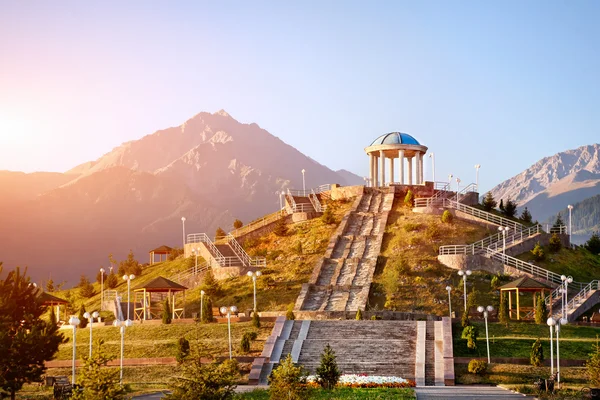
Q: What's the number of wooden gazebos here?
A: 4